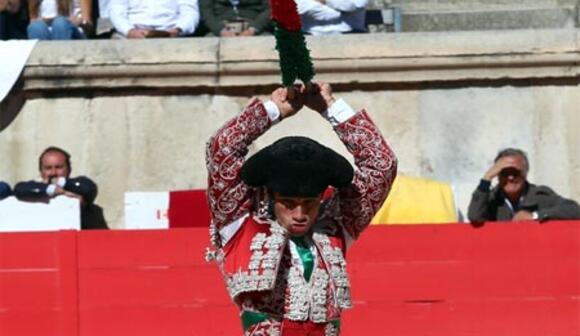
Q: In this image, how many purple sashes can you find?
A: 0